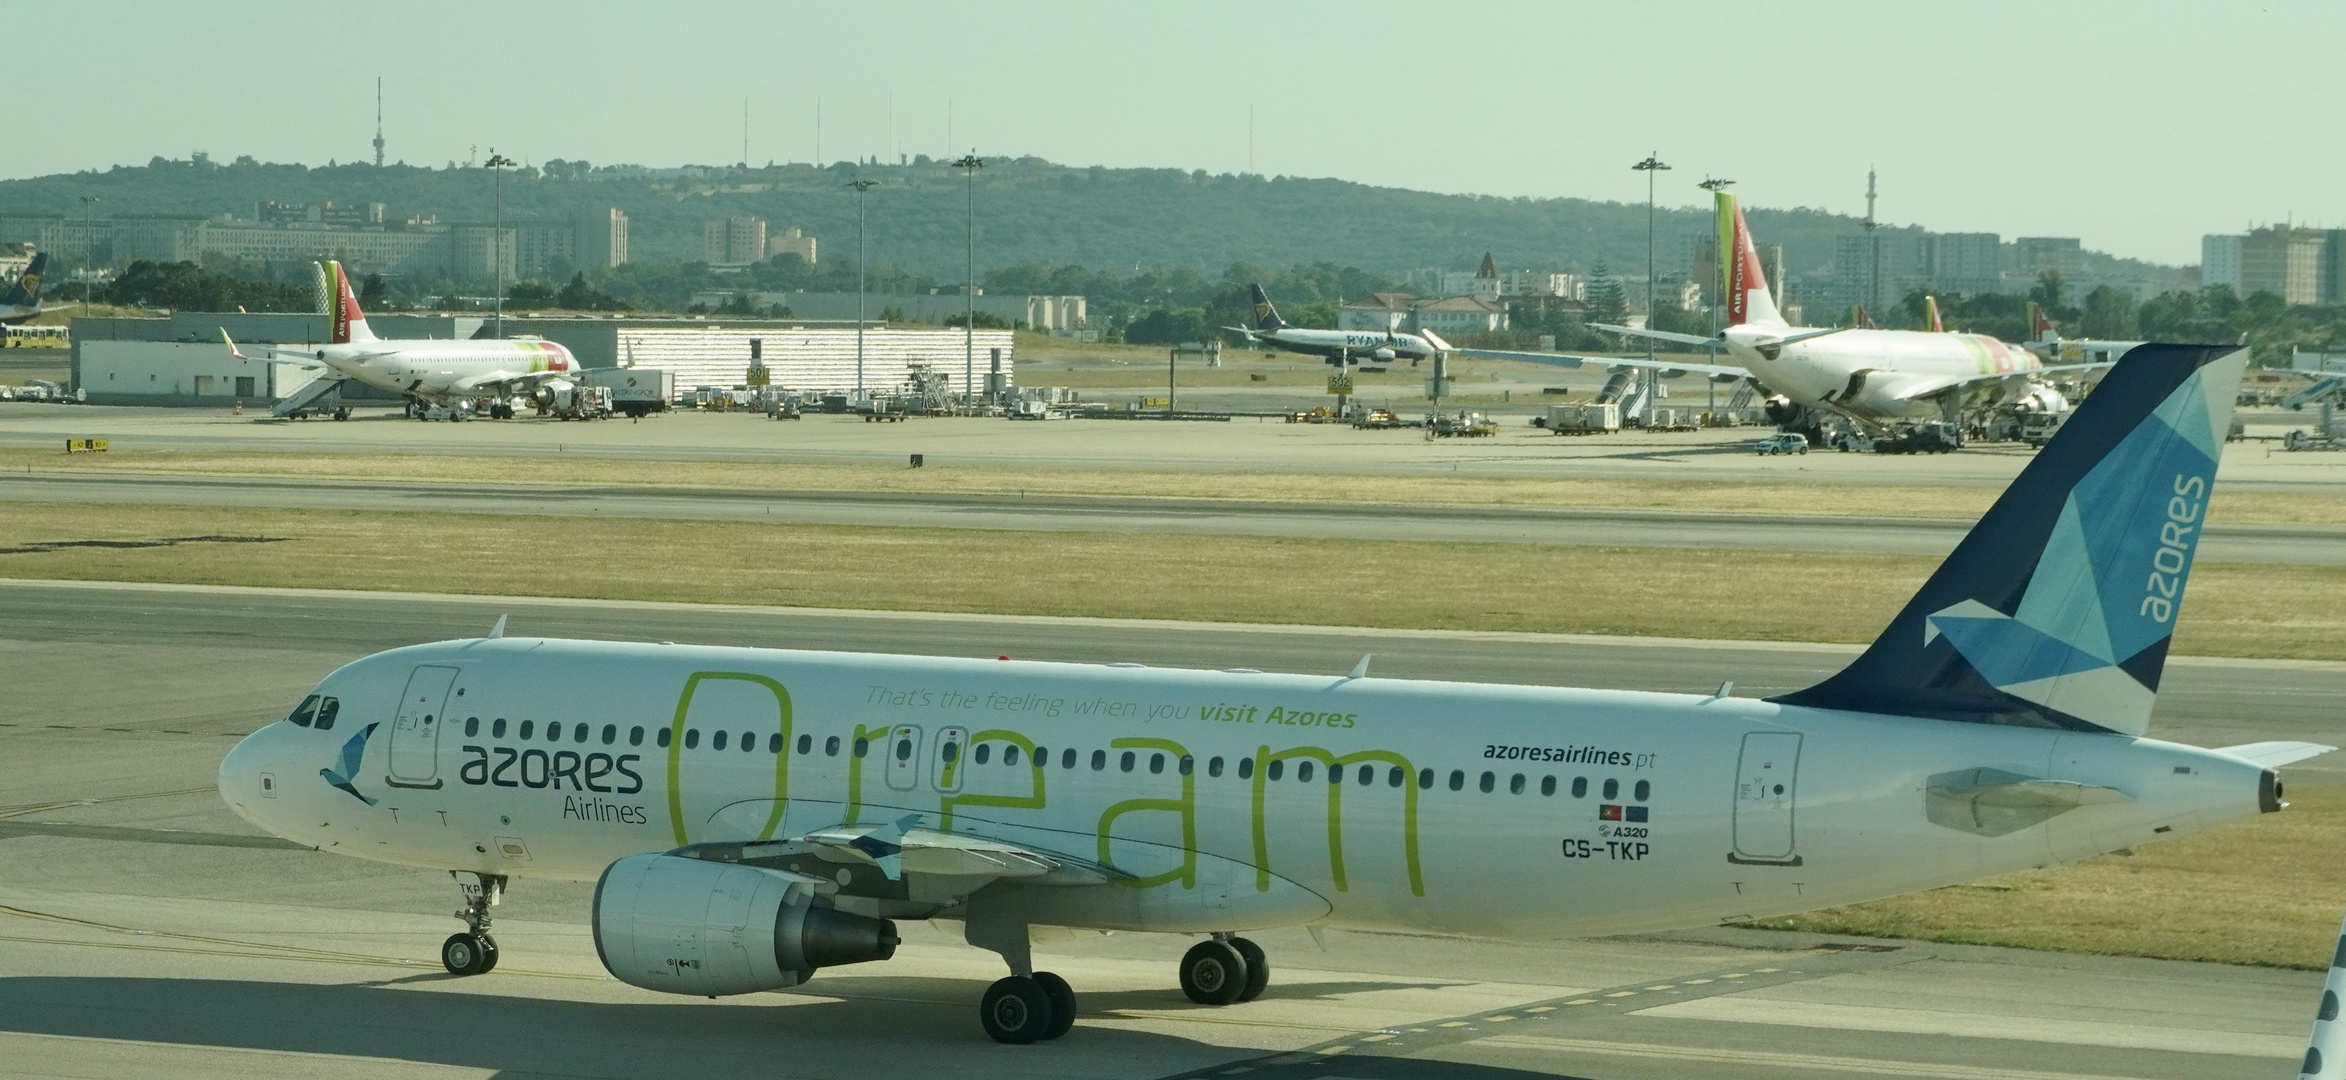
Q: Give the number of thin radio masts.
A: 5